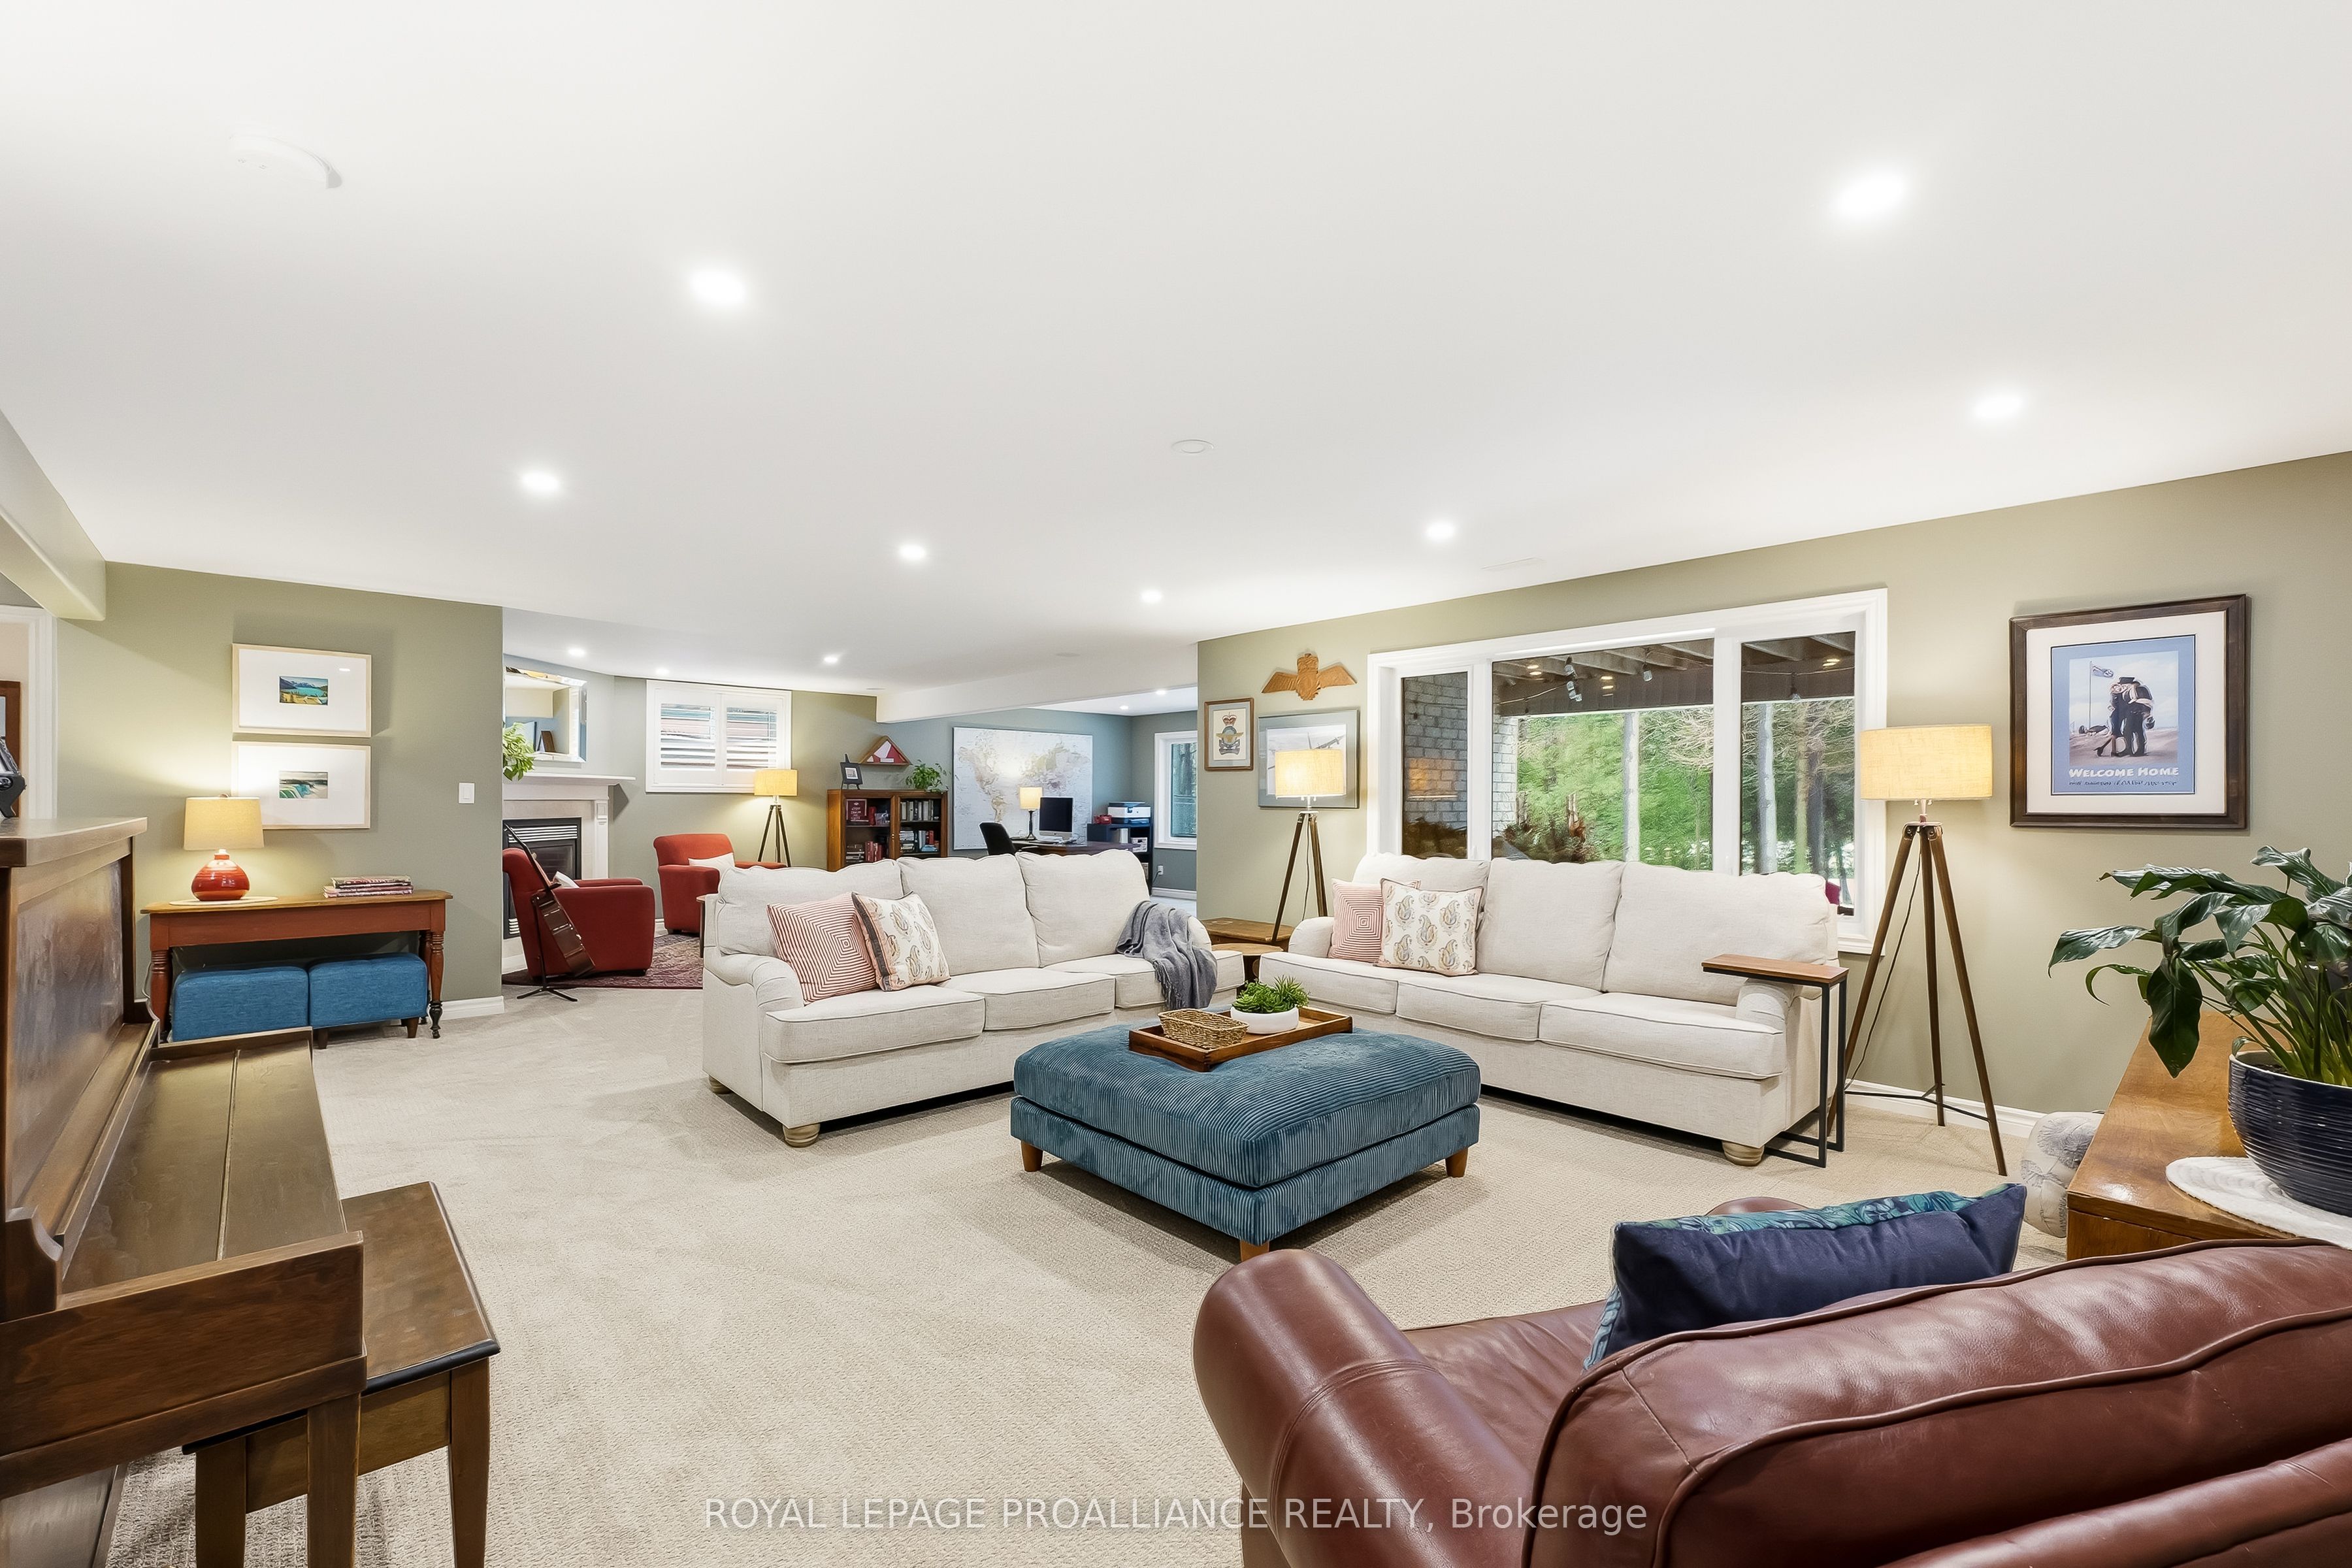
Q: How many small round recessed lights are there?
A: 12